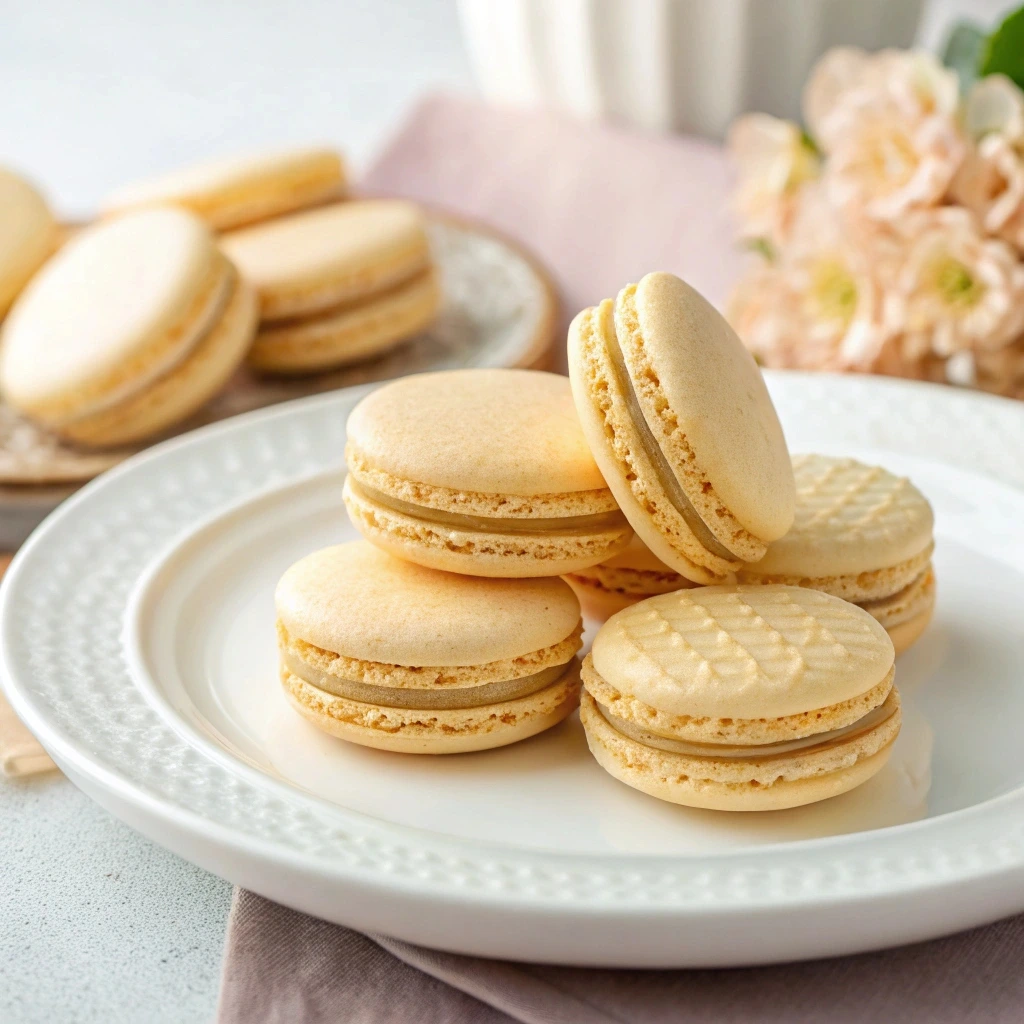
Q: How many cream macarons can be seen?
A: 10